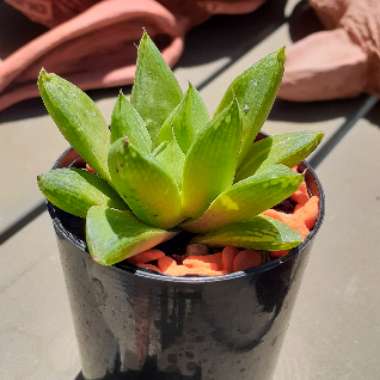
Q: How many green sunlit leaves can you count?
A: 13